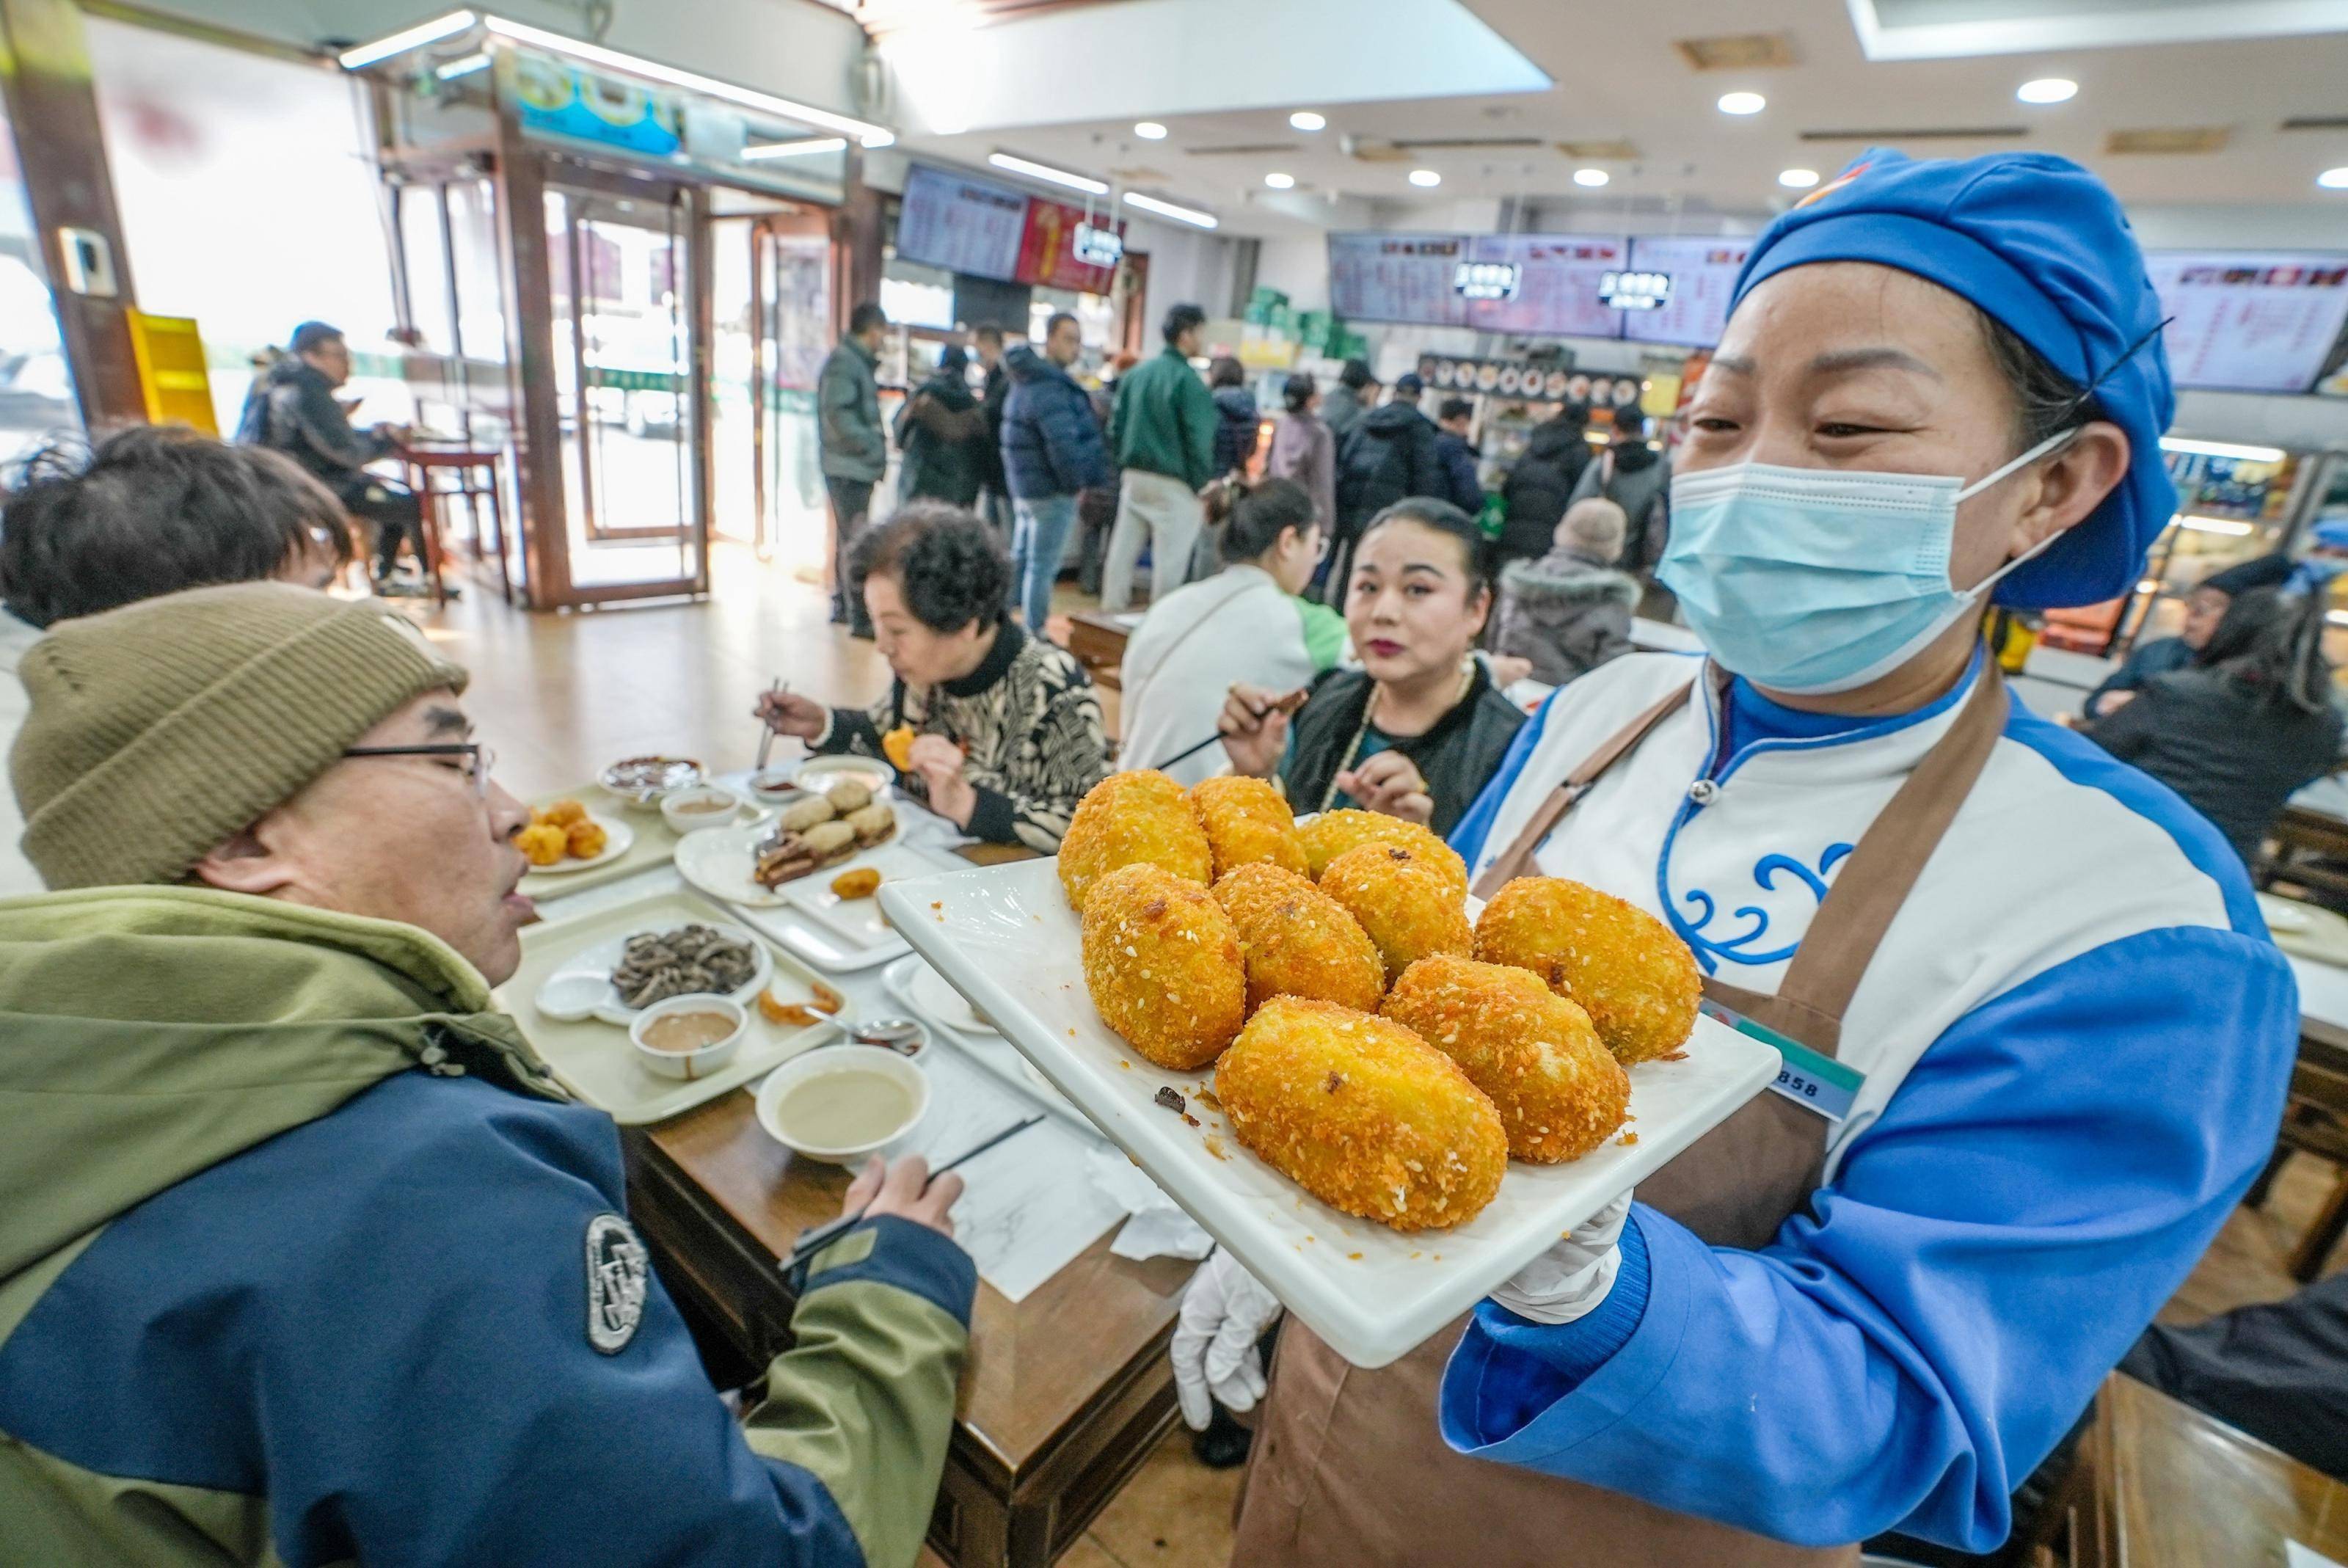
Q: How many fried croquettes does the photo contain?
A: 9